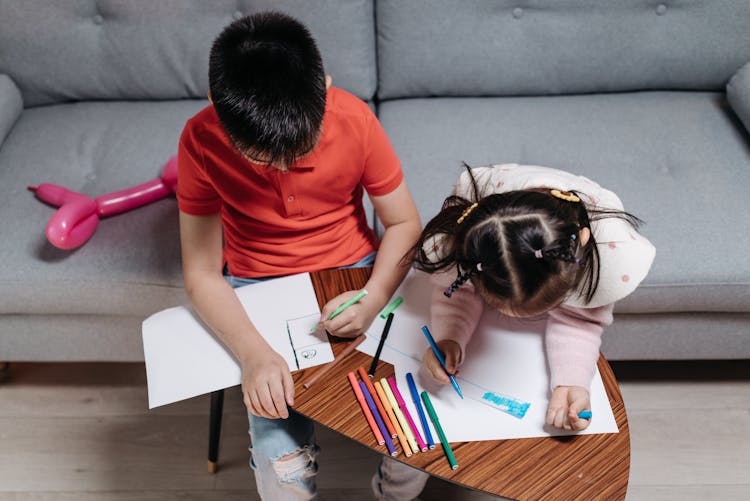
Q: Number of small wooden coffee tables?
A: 1